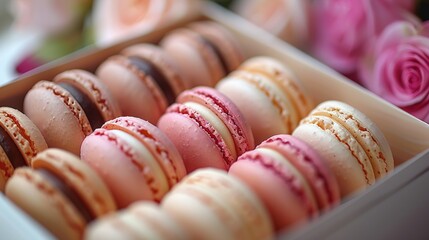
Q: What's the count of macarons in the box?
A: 12